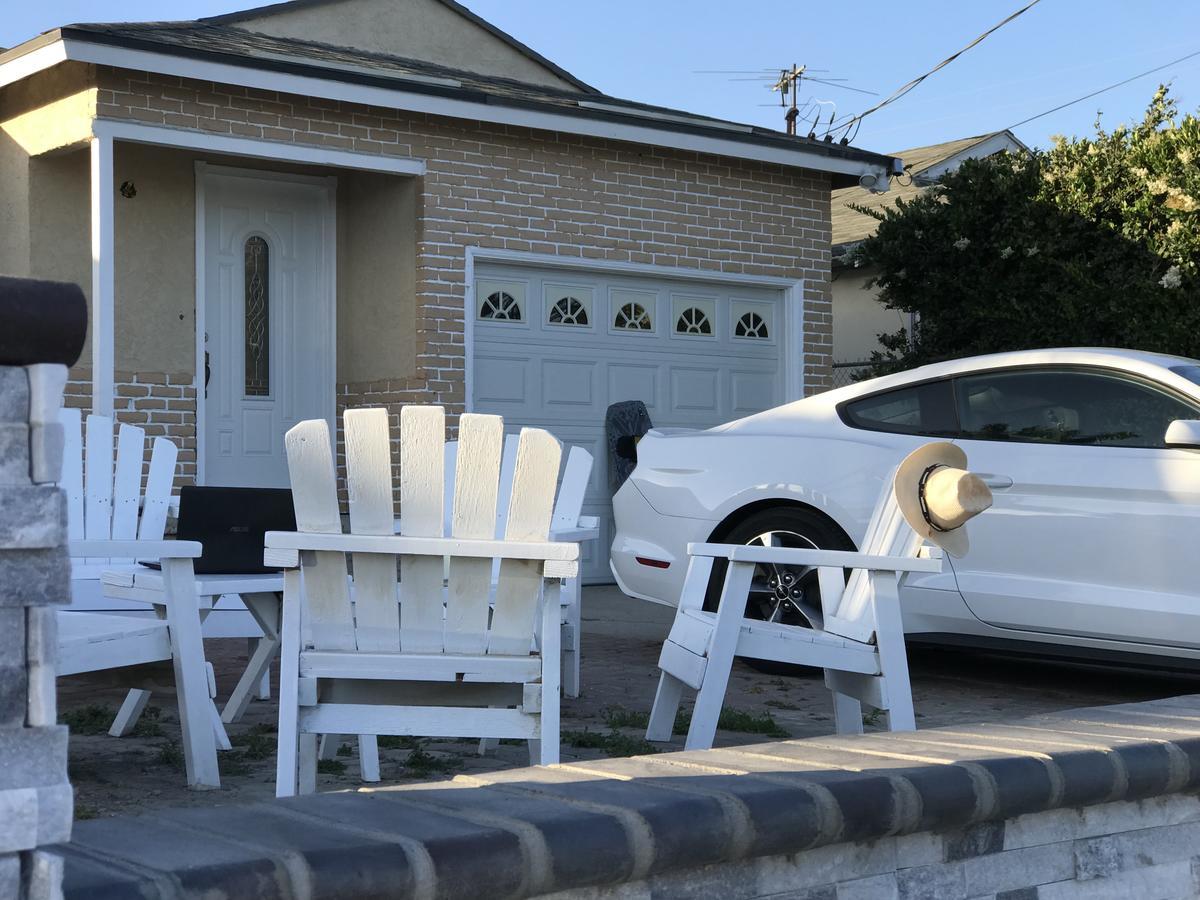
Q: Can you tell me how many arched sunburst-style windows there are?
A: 5